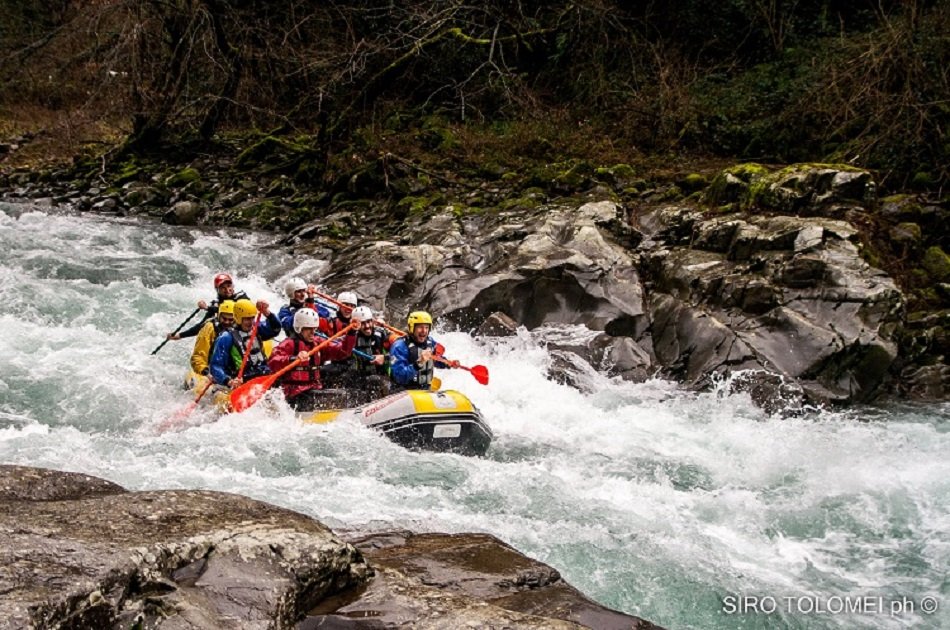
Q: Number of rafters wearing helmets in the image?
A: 8